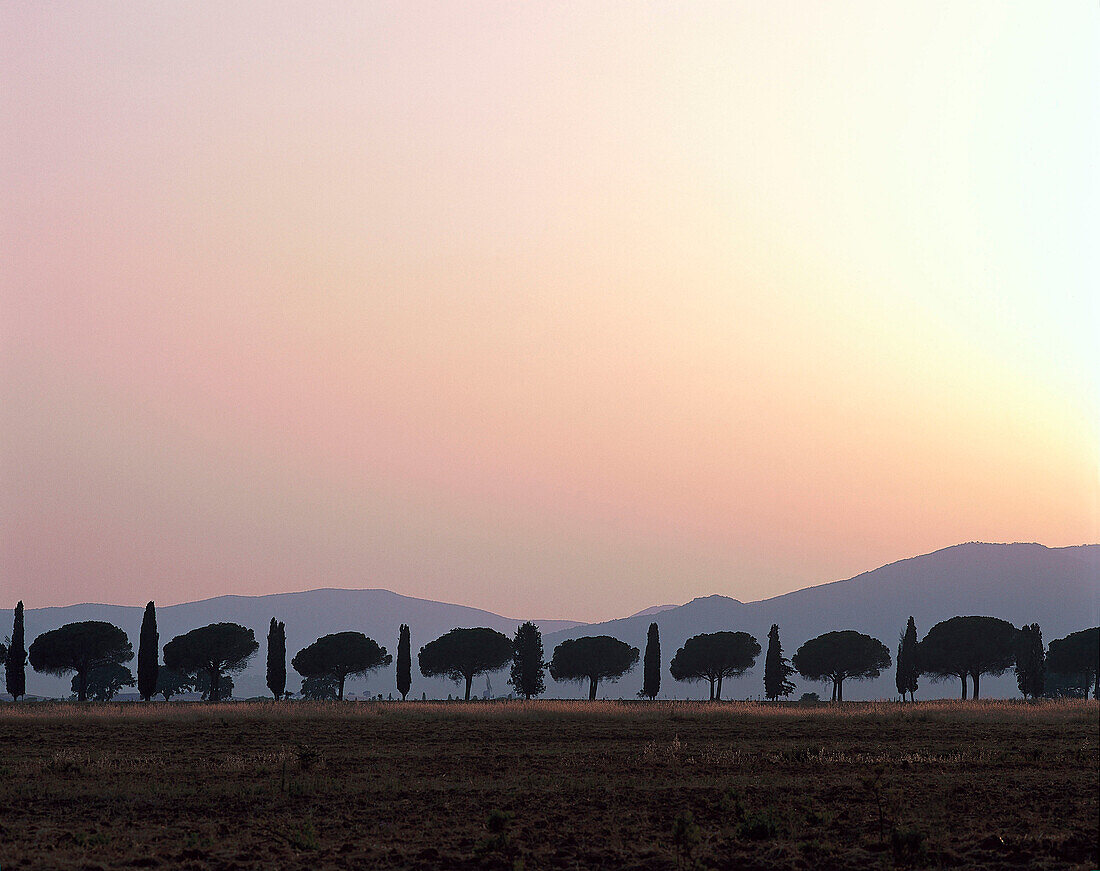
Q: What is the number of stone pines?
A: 9